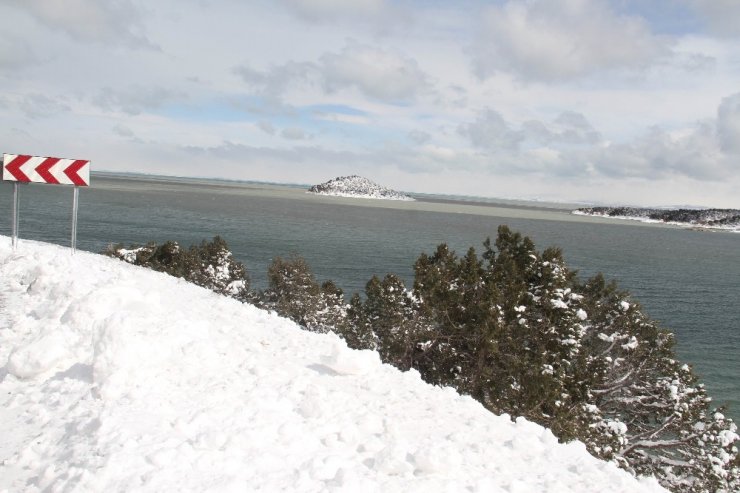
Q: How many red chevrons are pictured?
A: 3